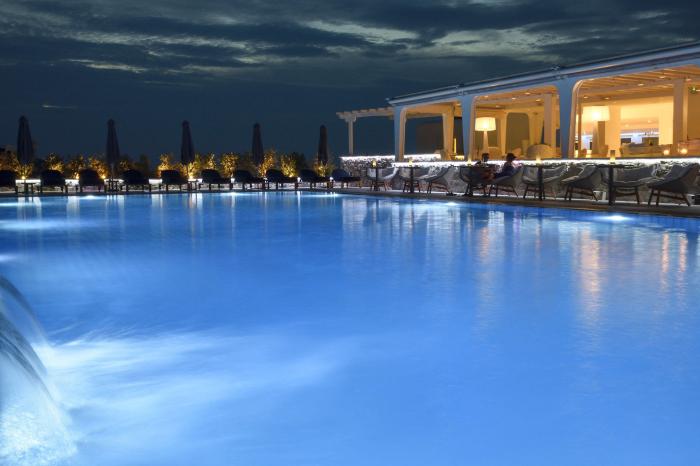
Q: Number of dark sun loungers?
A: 10